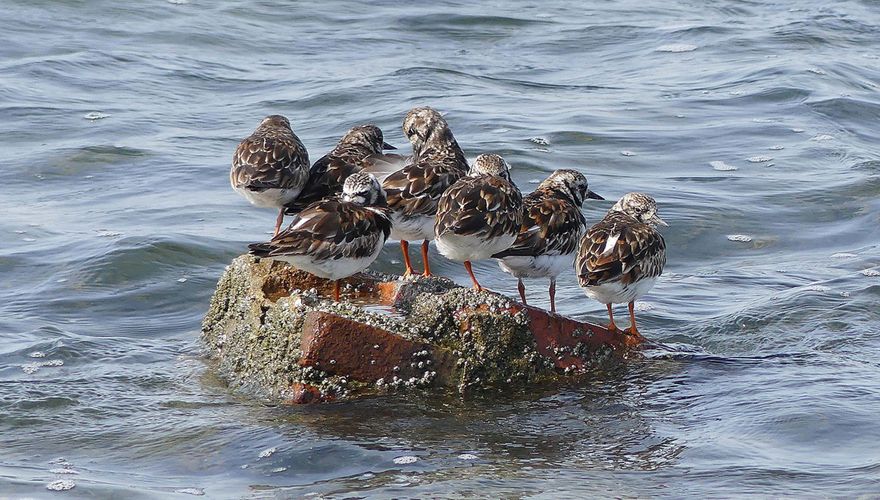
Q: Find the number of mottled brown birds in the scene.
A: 7